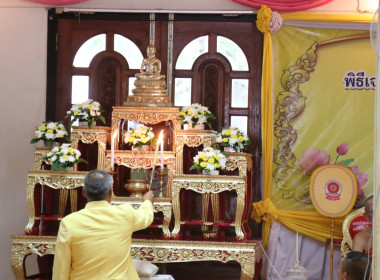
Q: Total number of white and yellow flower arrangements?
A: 7